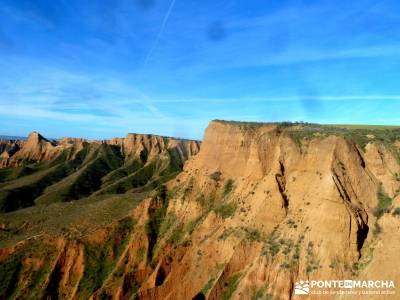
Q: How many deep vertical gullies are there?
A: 2